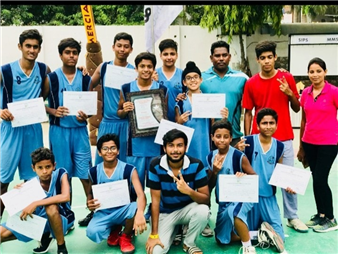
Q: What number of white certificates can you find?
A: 10